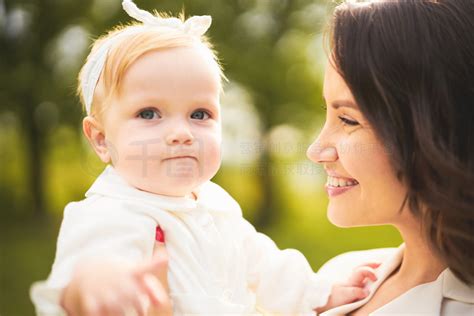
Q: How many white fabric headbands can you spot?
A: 1